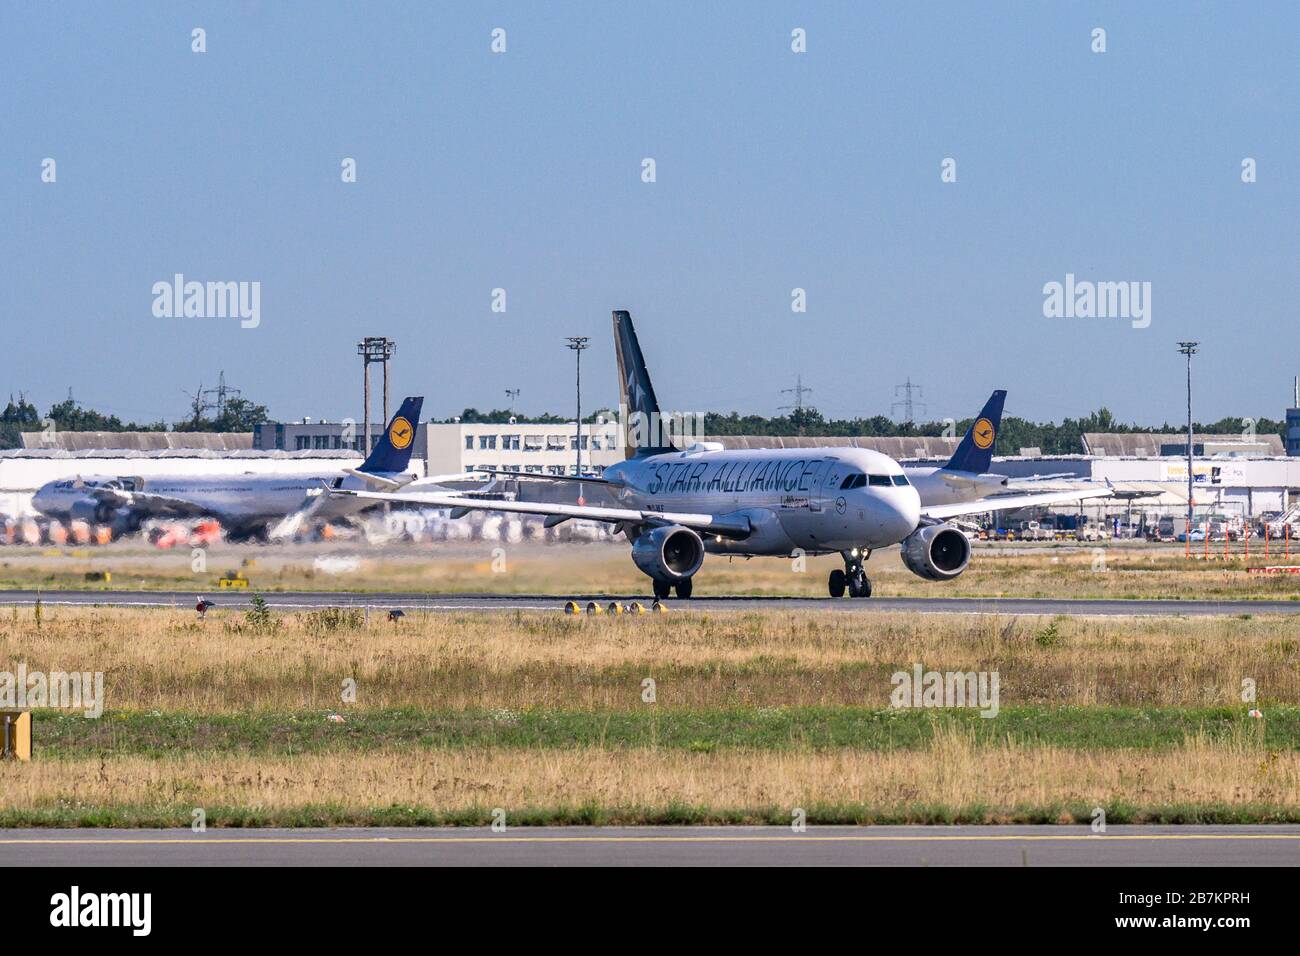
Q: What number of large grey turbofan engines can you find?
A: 2